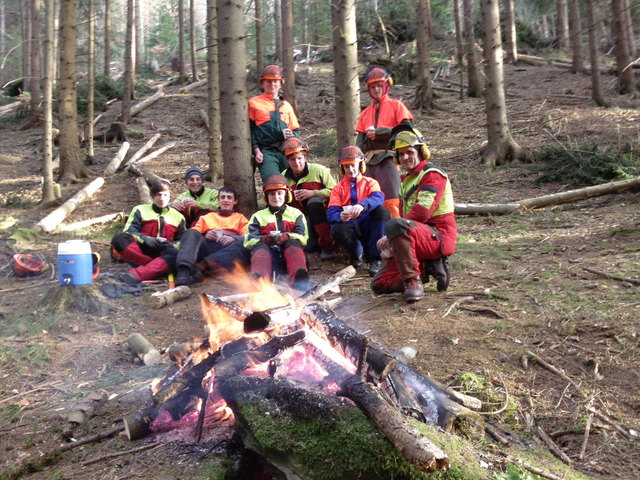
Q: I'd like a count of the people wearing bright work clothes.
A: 9